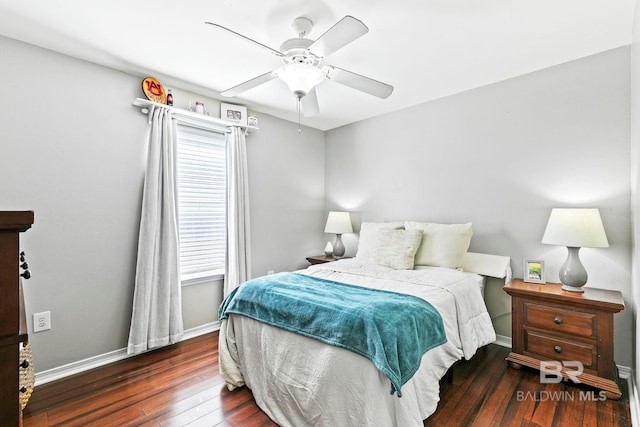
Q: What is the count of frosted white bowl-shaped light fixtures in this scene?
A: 1